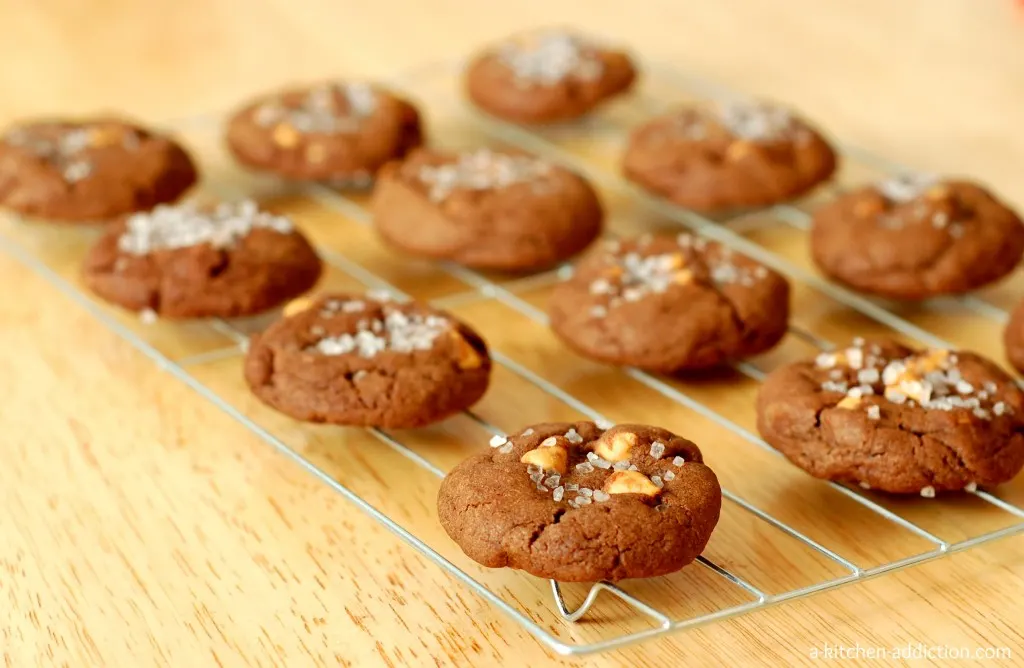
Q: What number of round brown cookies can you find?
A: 12